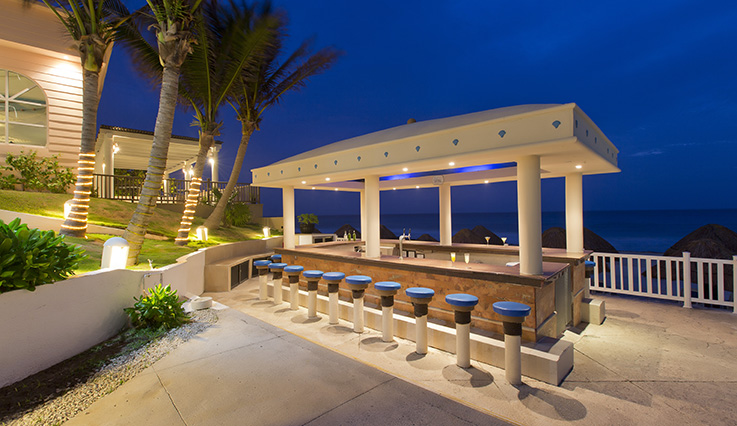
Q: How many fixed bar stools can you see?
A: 12